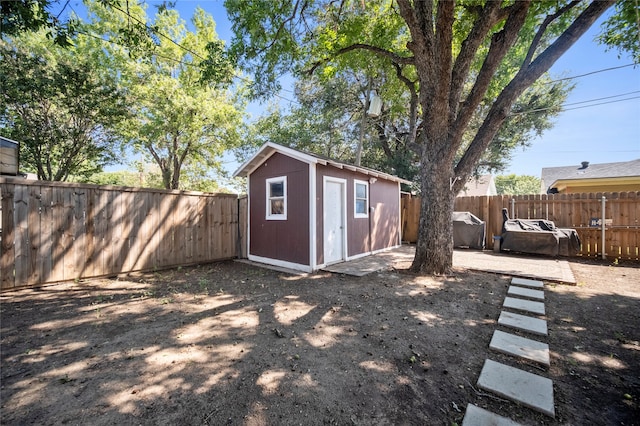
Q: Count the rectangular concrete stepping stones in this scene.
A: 7